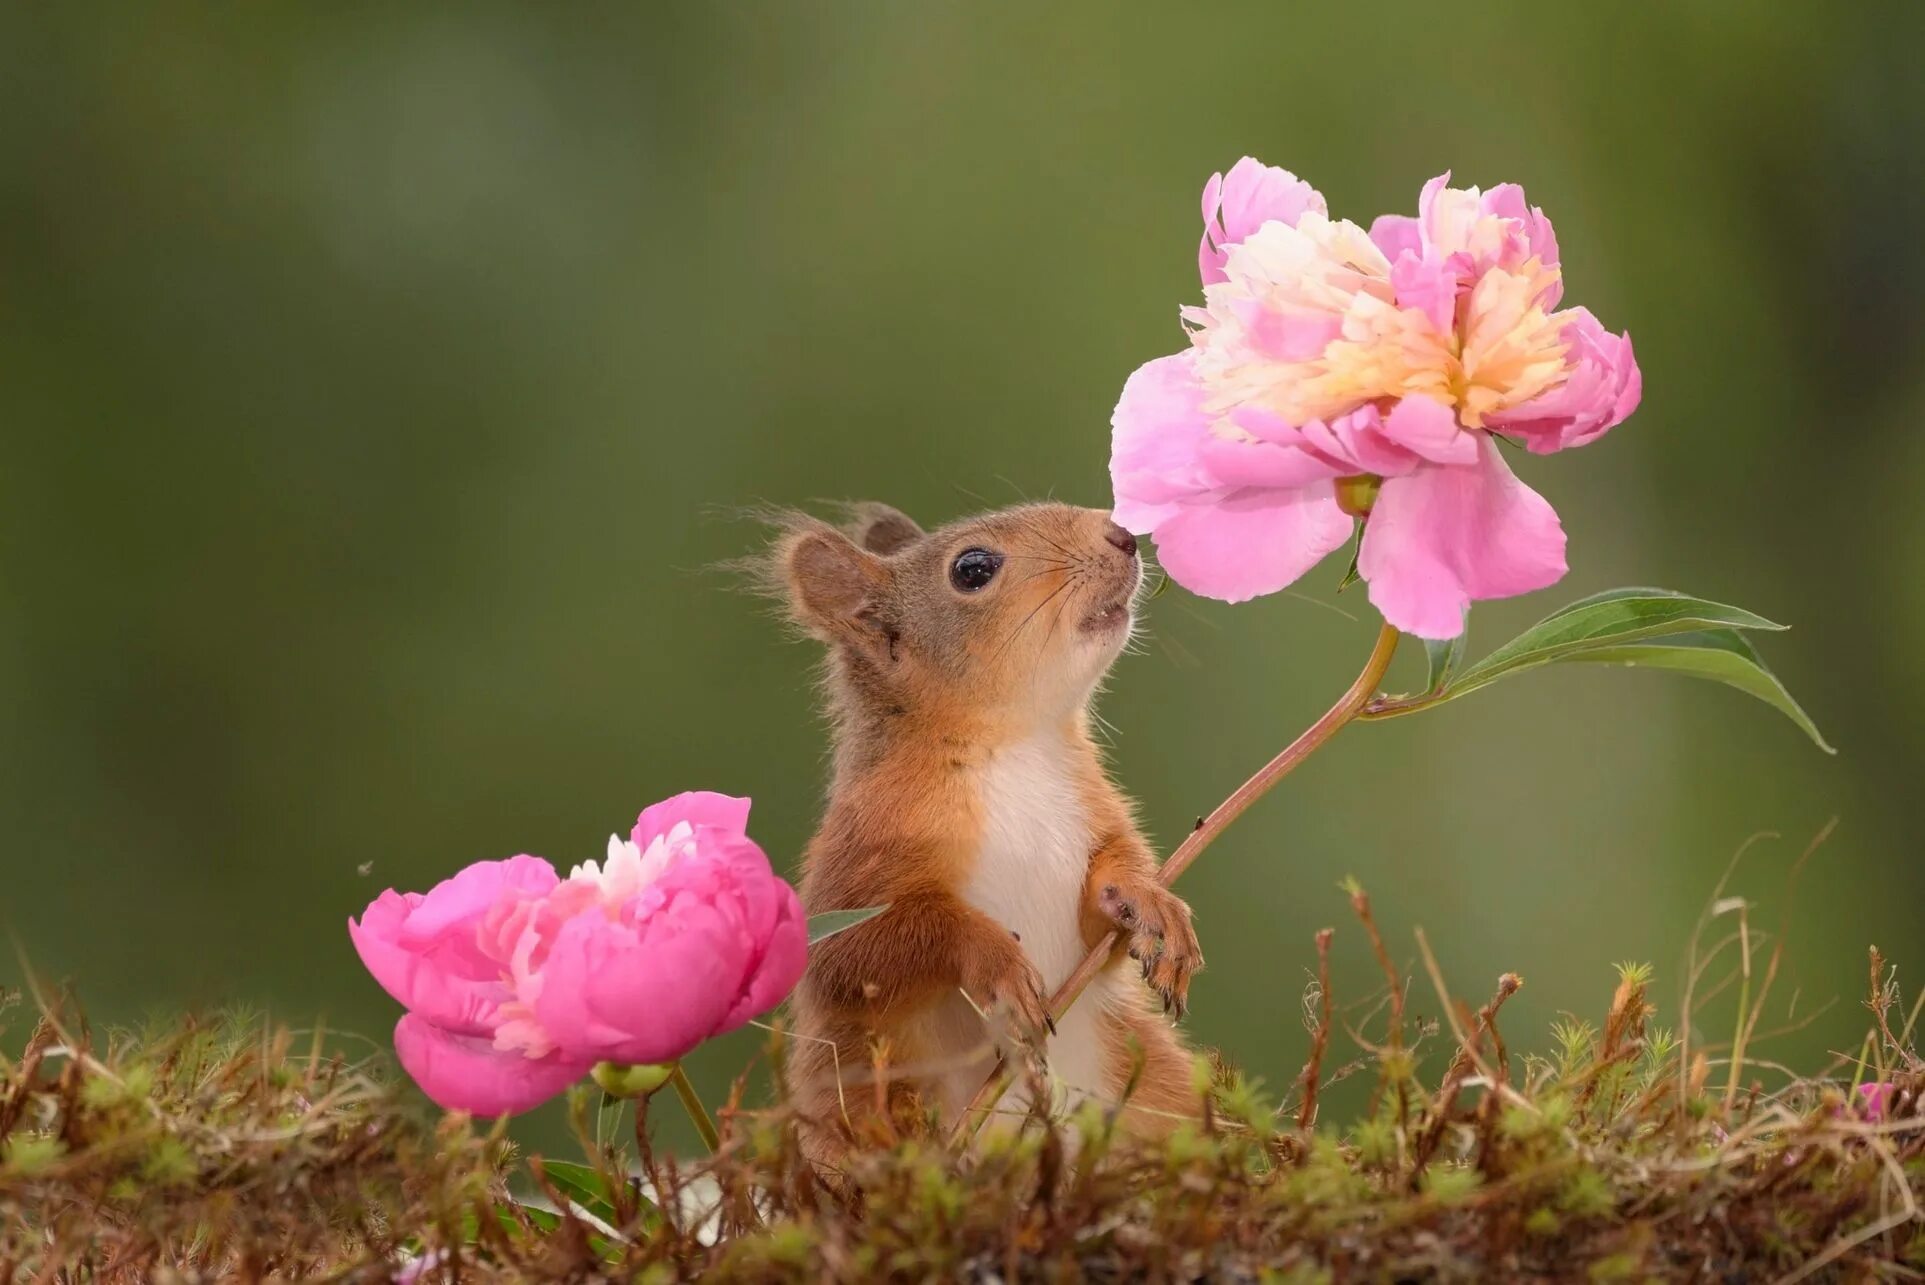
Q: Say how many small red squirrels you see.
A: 1